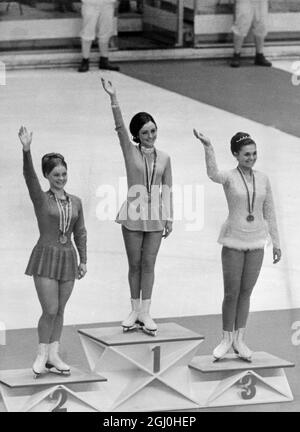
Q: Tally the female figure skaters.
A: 3